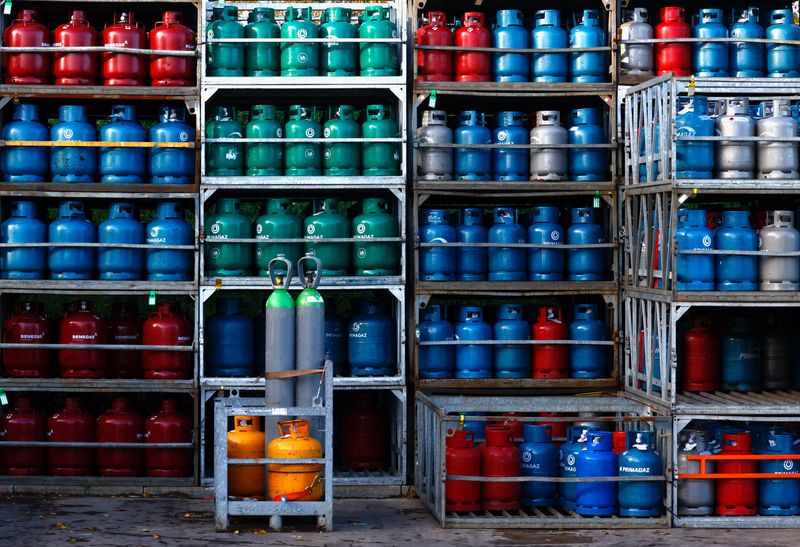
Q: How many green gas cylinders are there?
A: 14